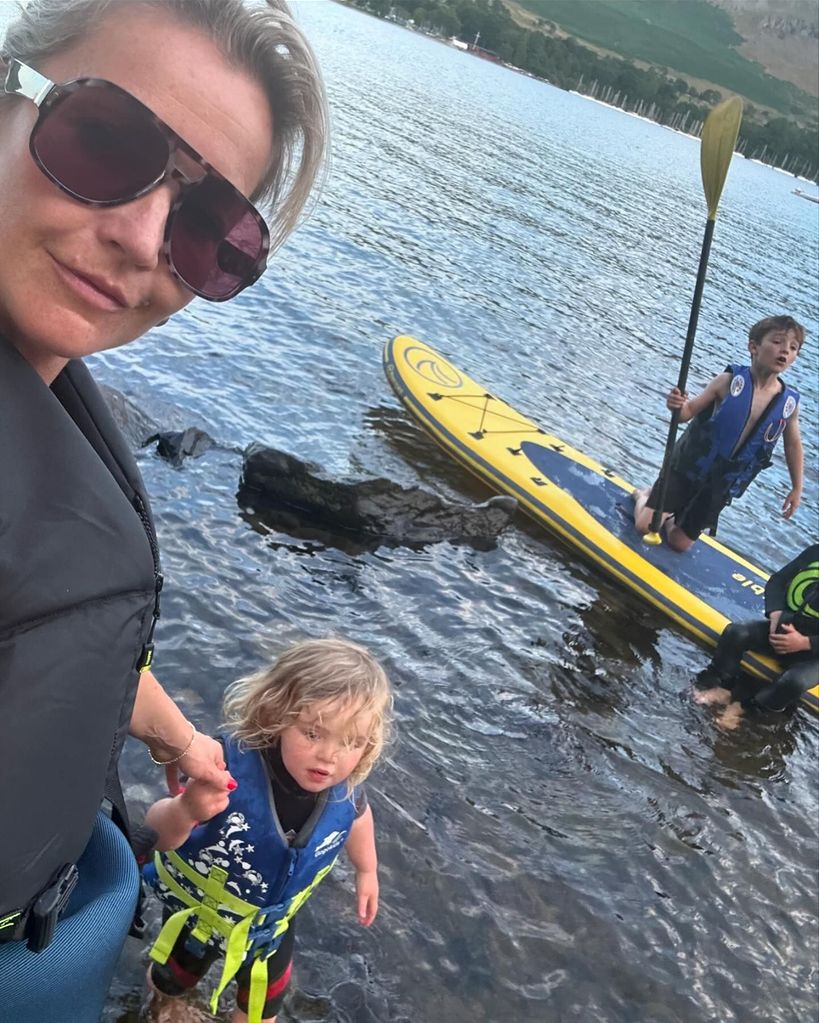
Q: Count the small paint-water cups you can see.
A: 0